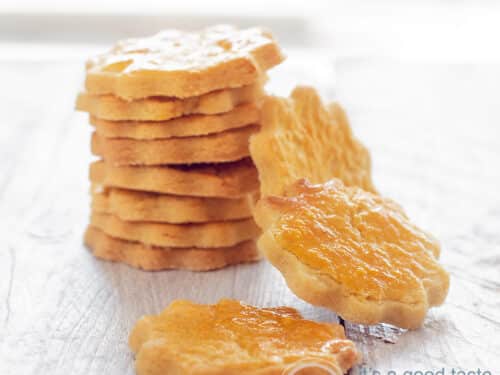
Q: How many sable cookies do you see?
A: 11